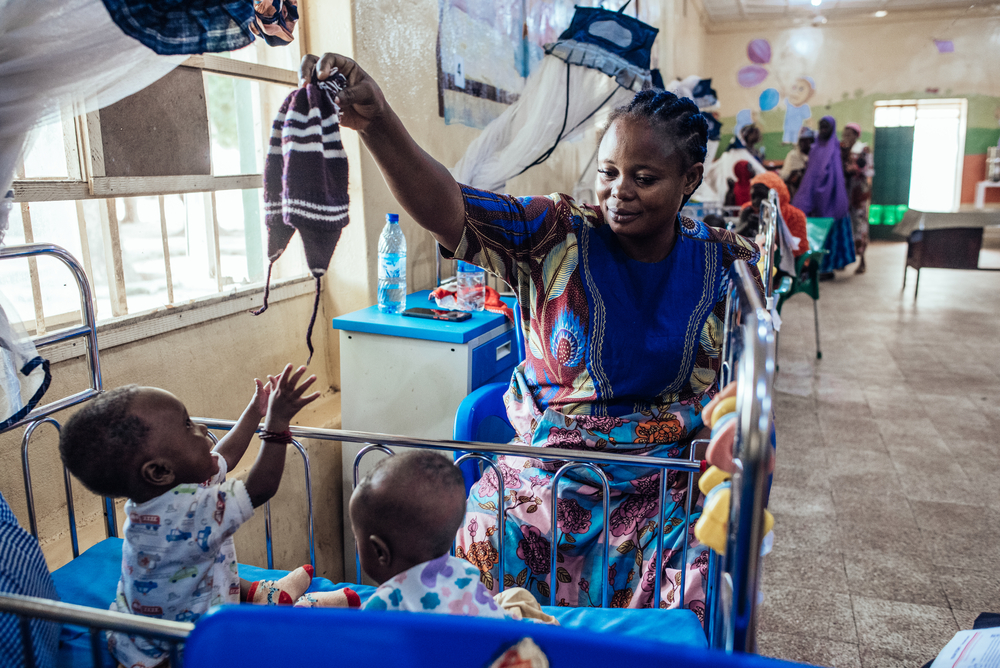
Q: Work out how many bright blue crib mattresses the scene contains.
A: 1